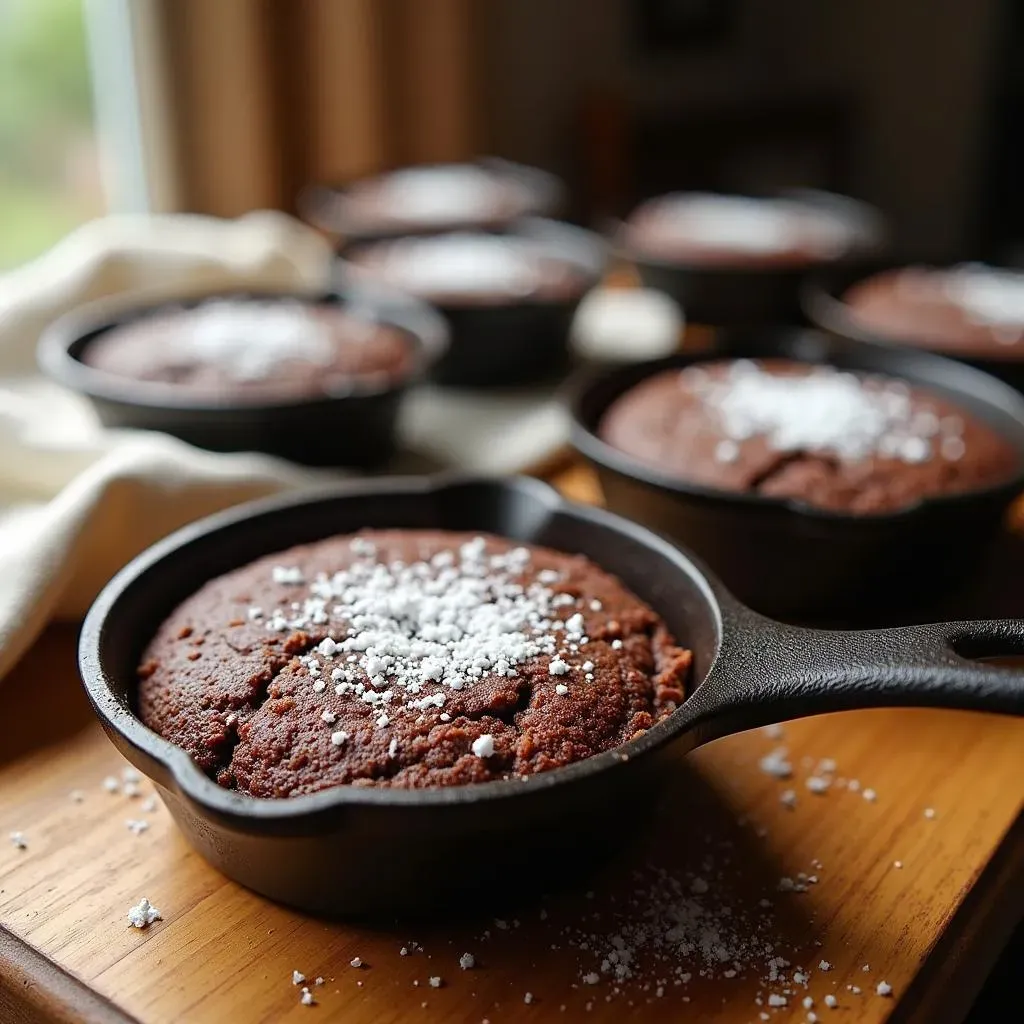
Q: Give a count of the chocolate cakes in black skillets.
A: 7